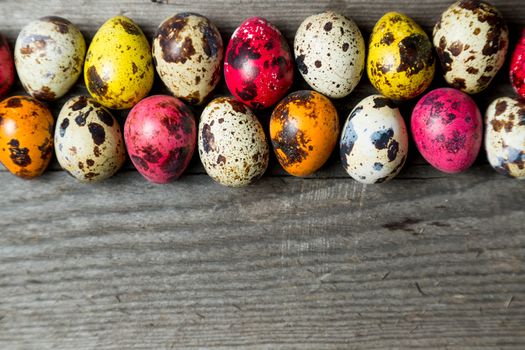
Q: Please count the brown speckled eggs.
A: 8